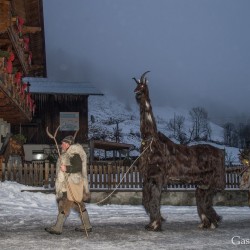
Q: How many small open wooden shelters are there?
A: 1